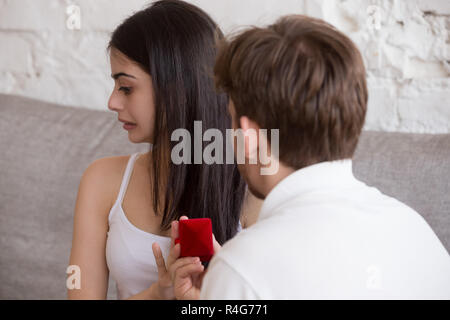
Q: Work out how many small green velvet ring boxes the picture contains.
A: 0